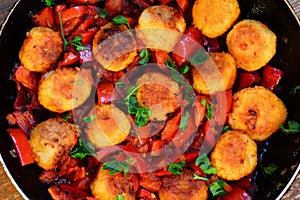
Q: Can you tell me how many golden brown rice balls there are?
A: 14